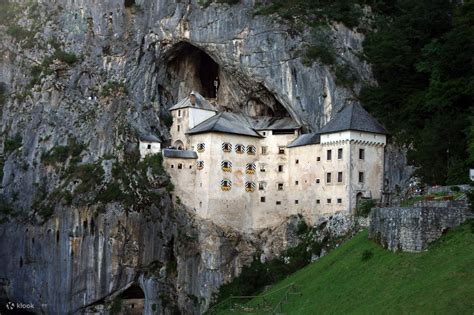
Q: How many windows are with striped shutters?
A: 9